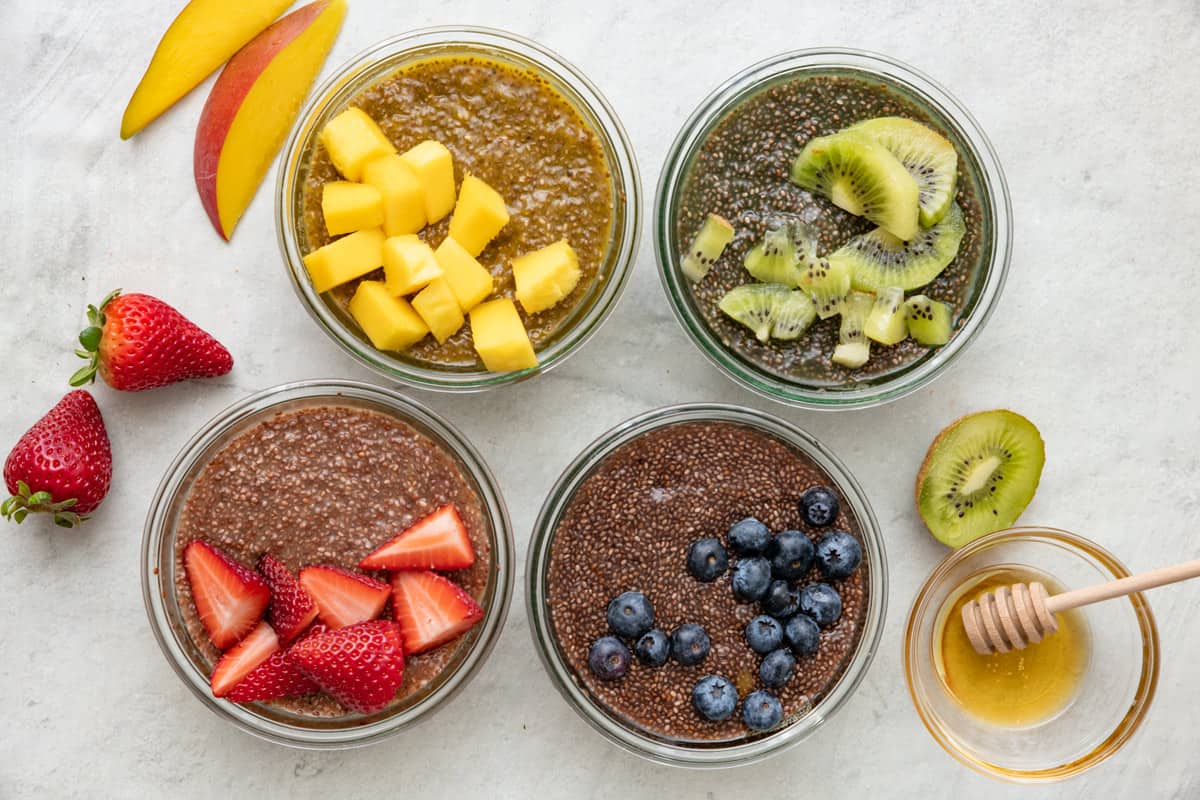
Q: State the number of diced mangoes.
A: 12